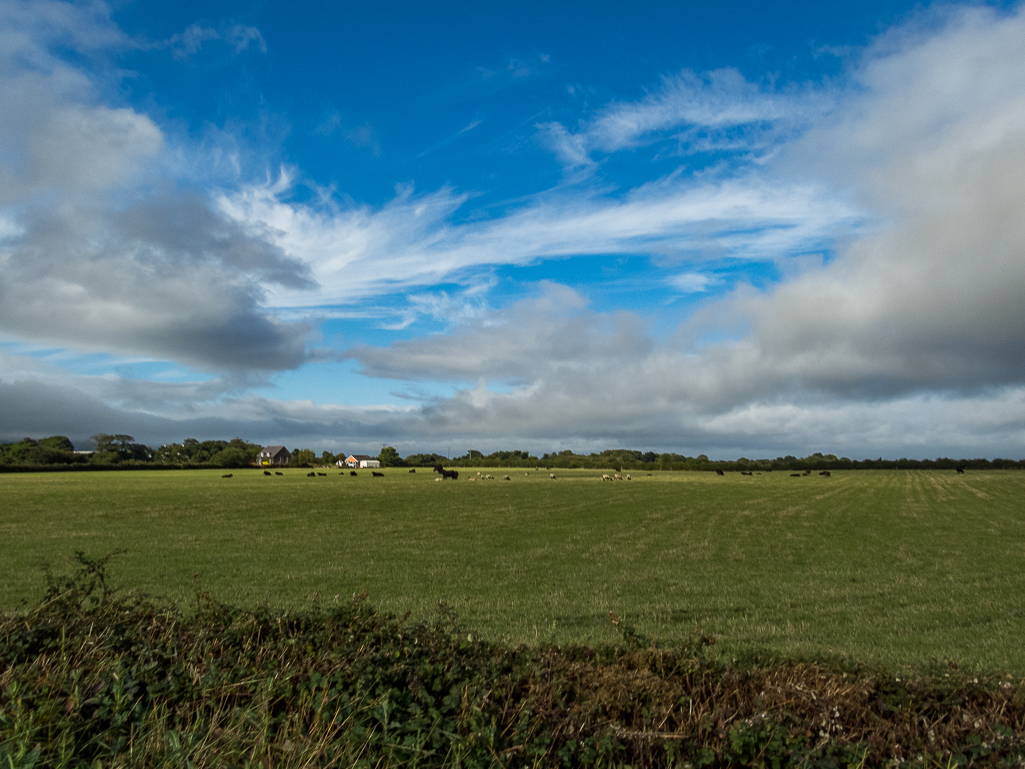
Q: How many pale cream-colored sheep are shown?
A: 11